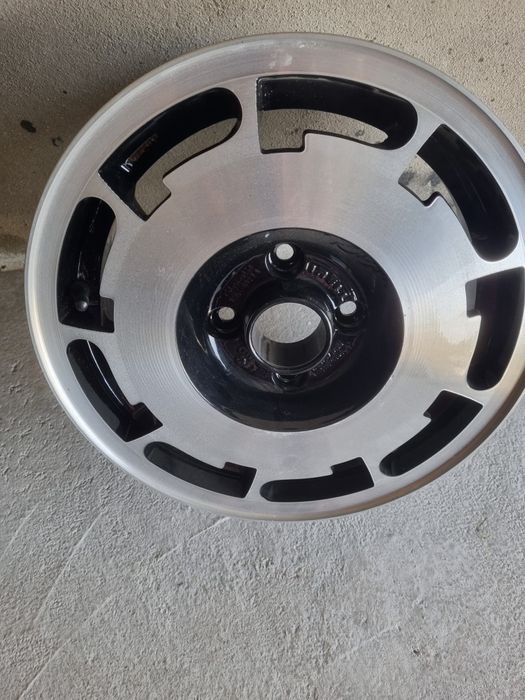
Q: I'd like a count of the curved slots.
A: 9